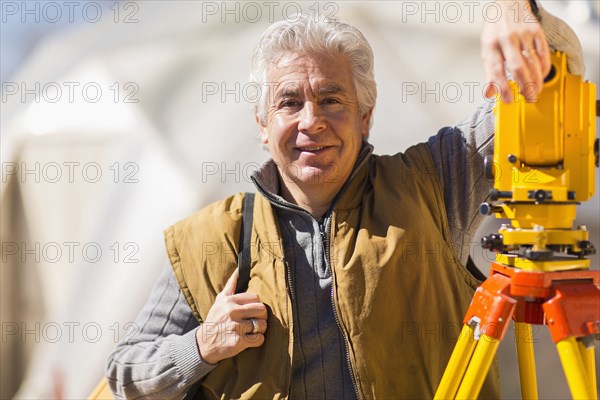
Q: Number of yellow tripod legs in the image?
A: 3